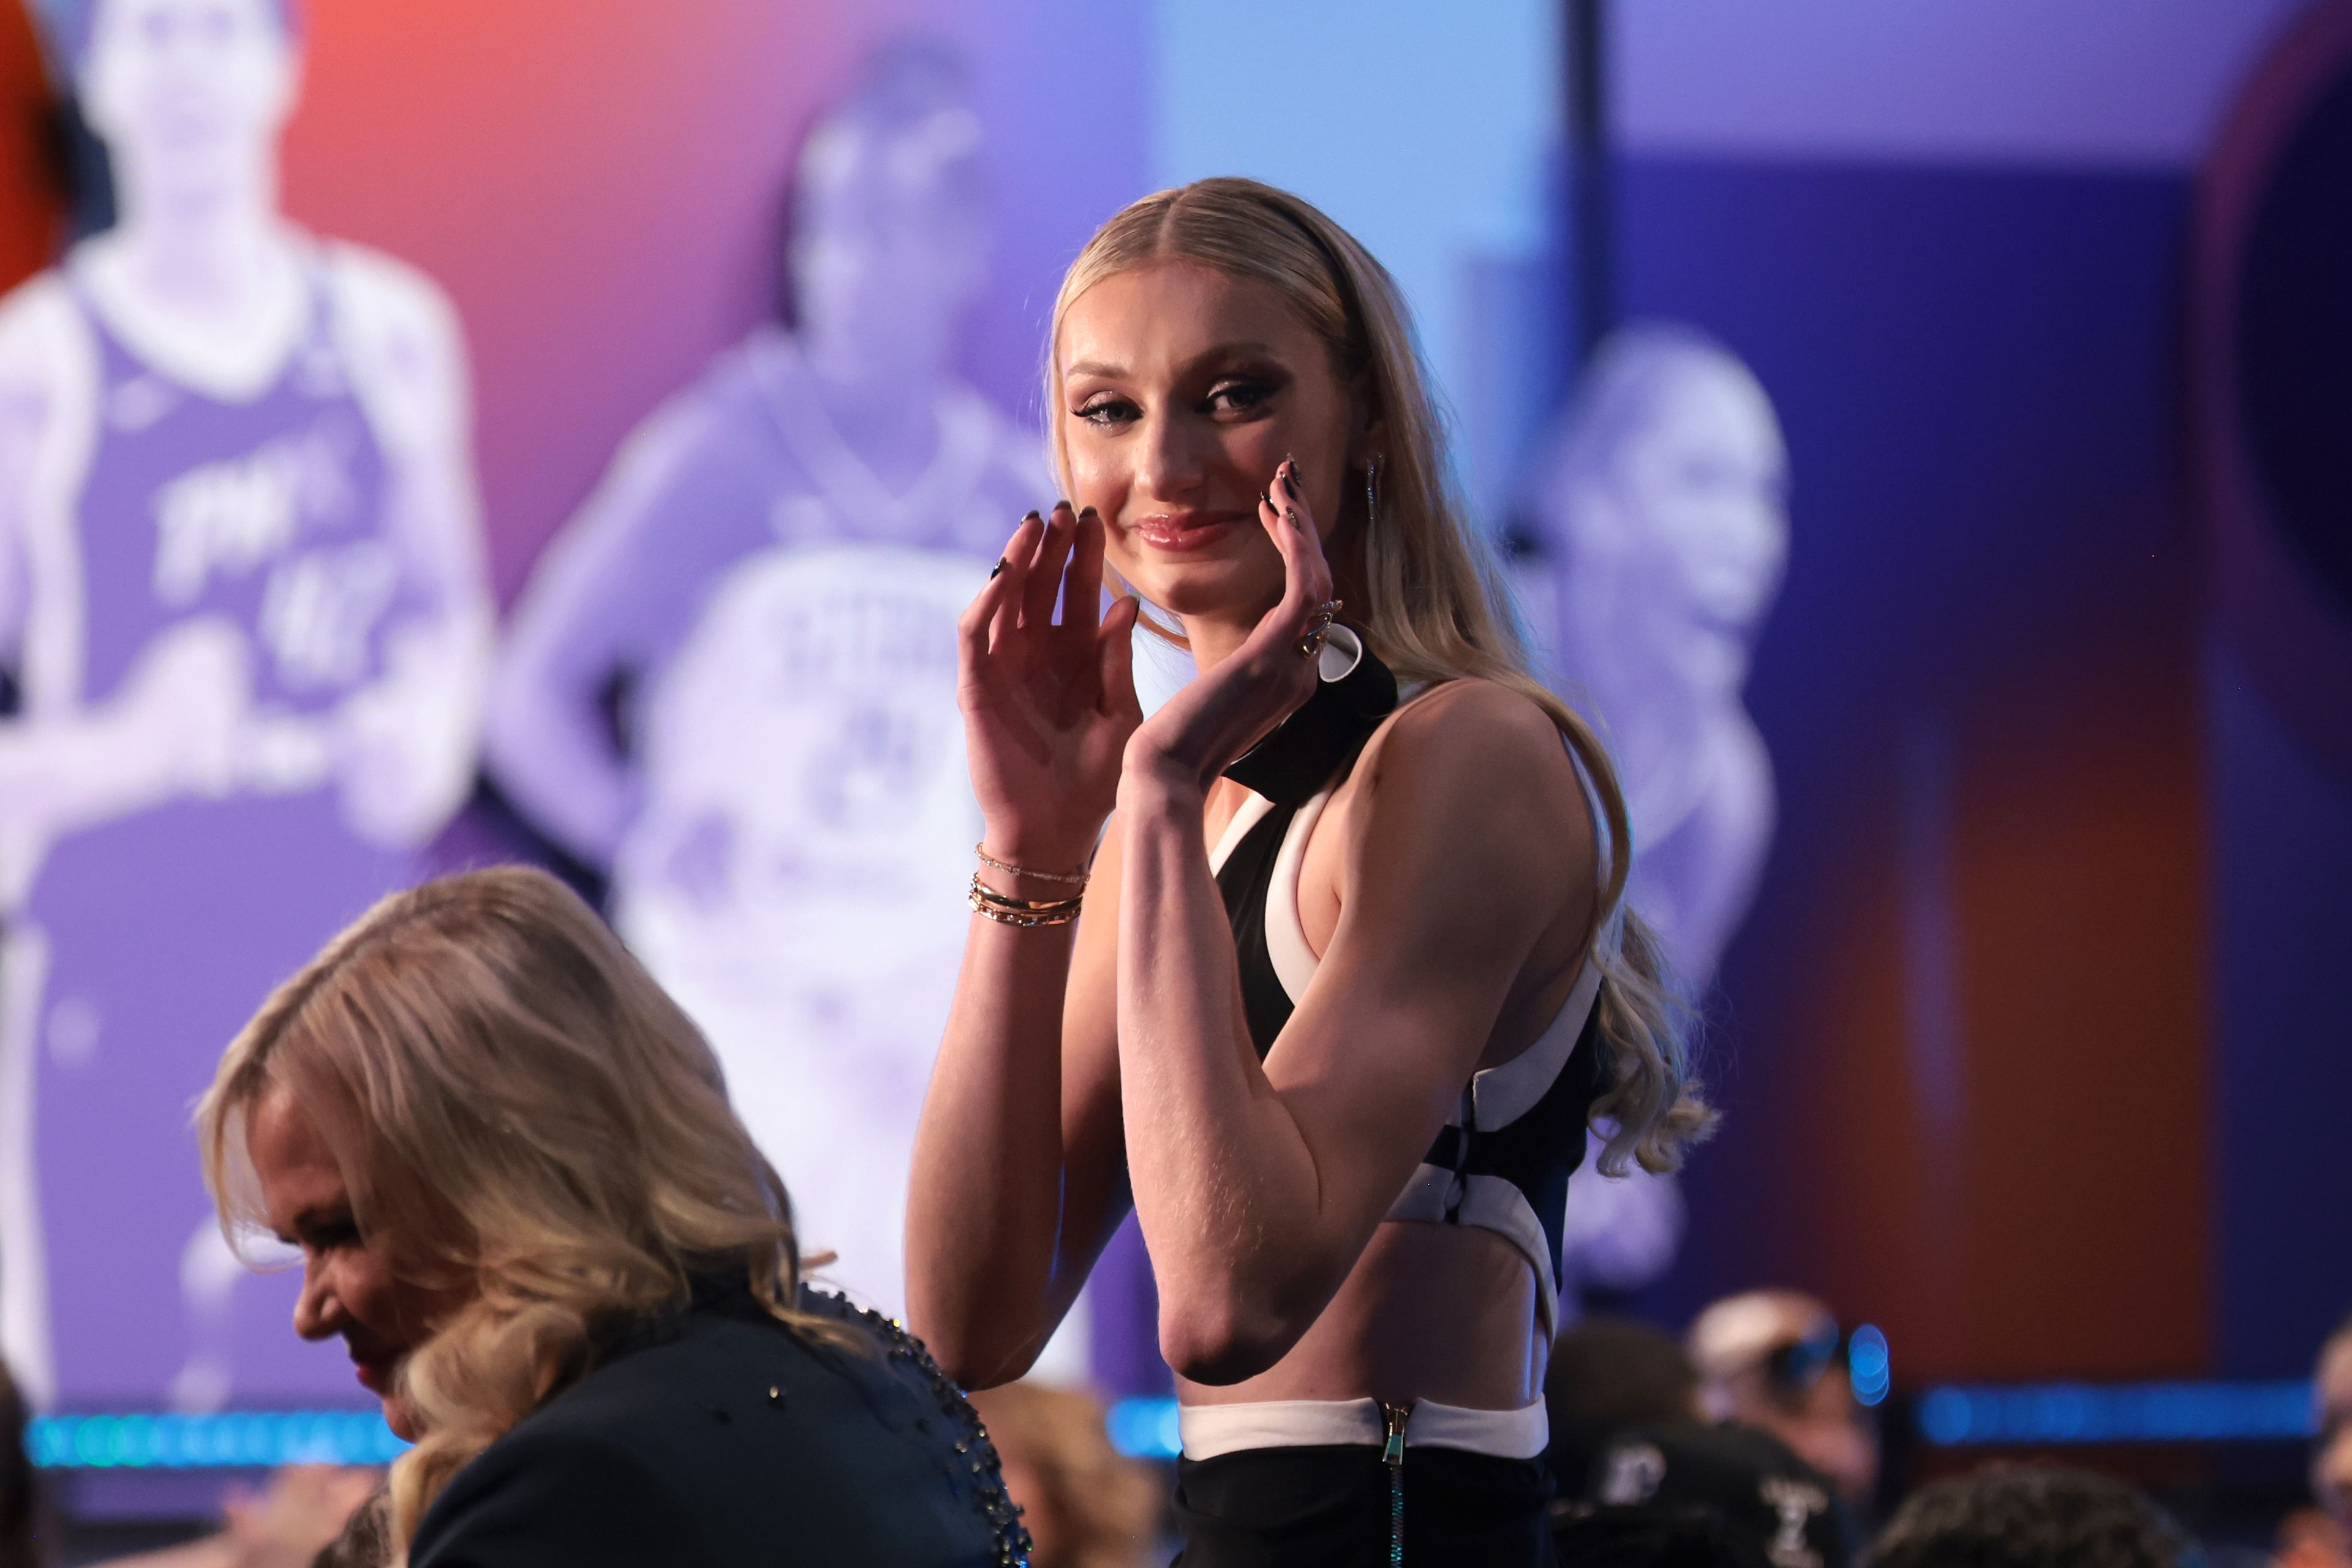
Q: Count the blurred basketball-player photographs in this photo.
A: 3